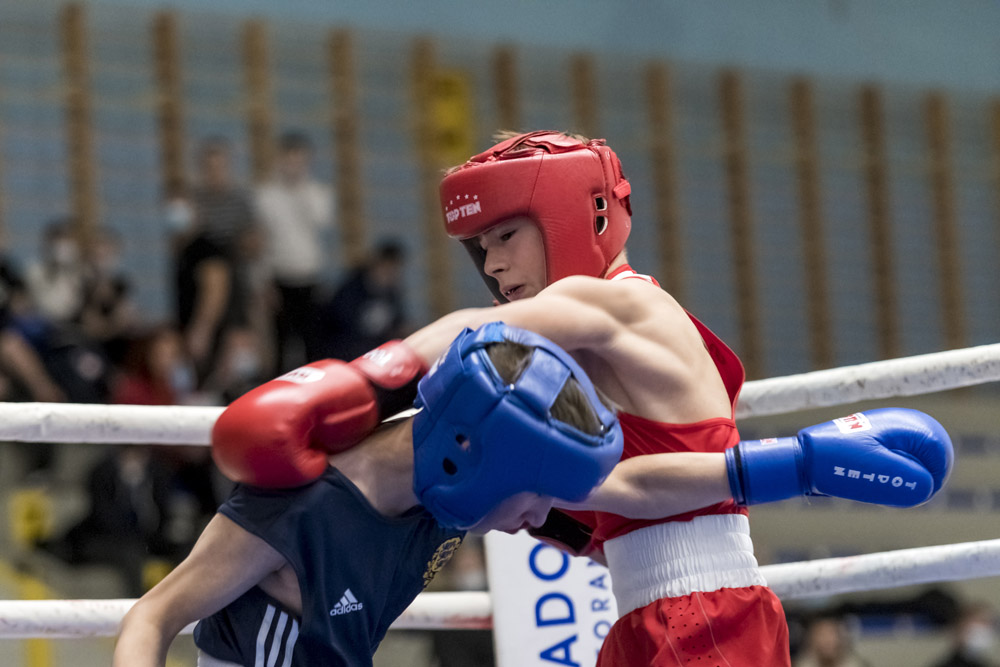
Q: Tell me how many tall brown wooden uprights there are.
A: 13